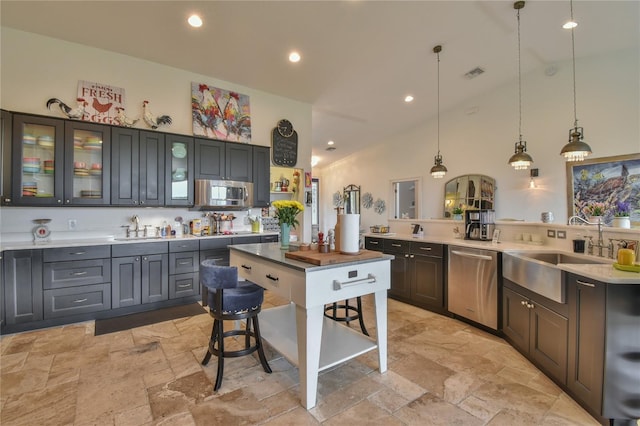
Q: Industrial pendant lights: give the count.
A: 3